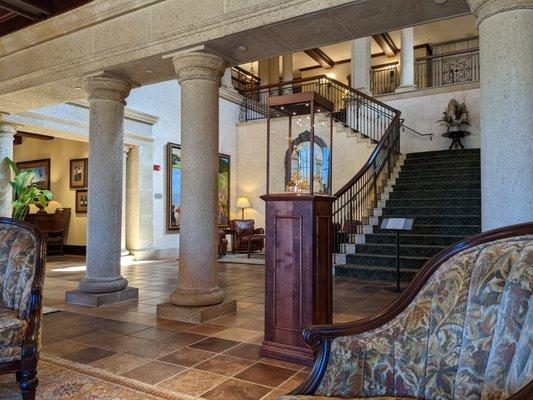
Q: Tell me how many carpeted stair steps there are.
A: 15